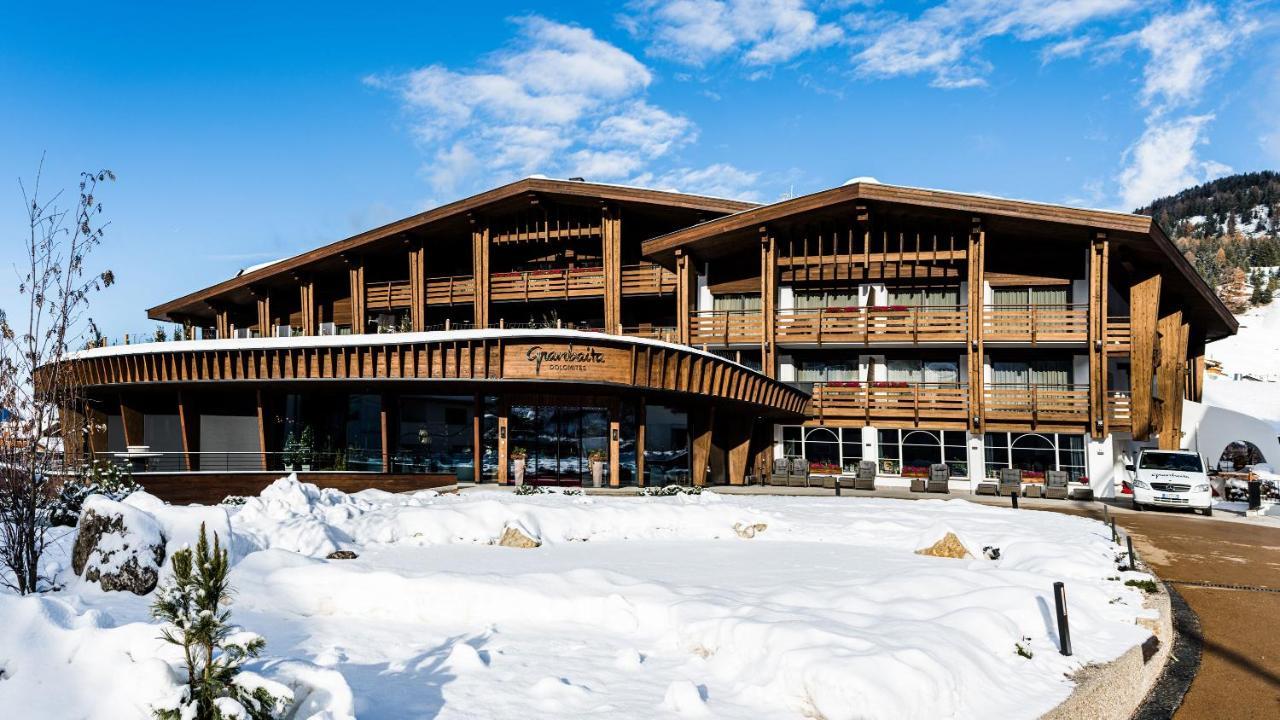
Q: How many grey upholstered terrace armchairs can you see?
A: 6